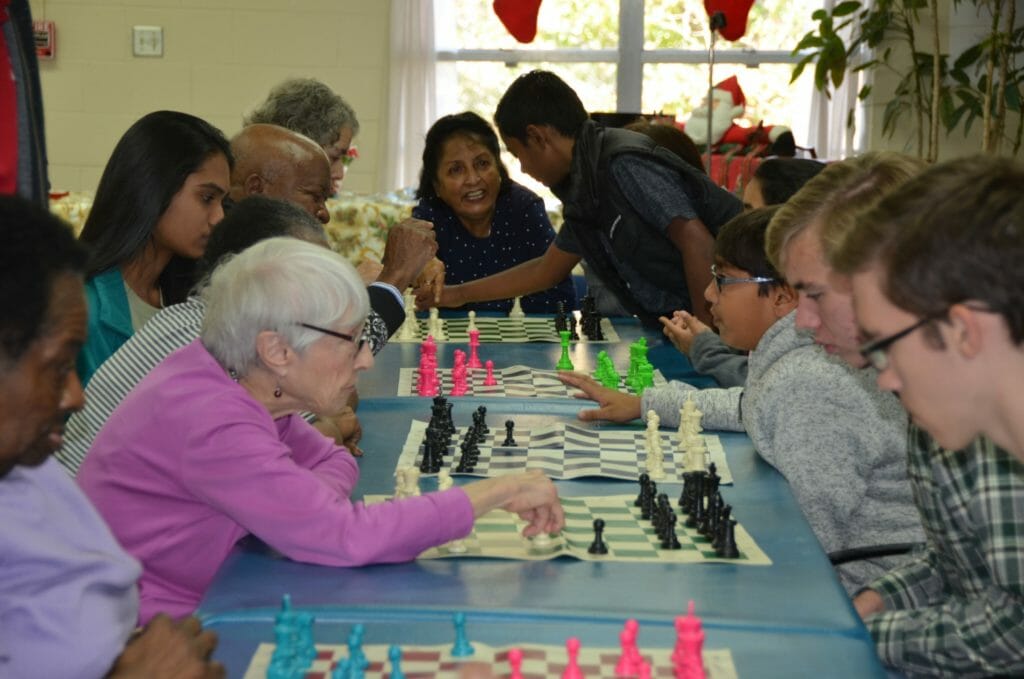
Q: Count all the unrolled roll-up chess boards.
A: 5